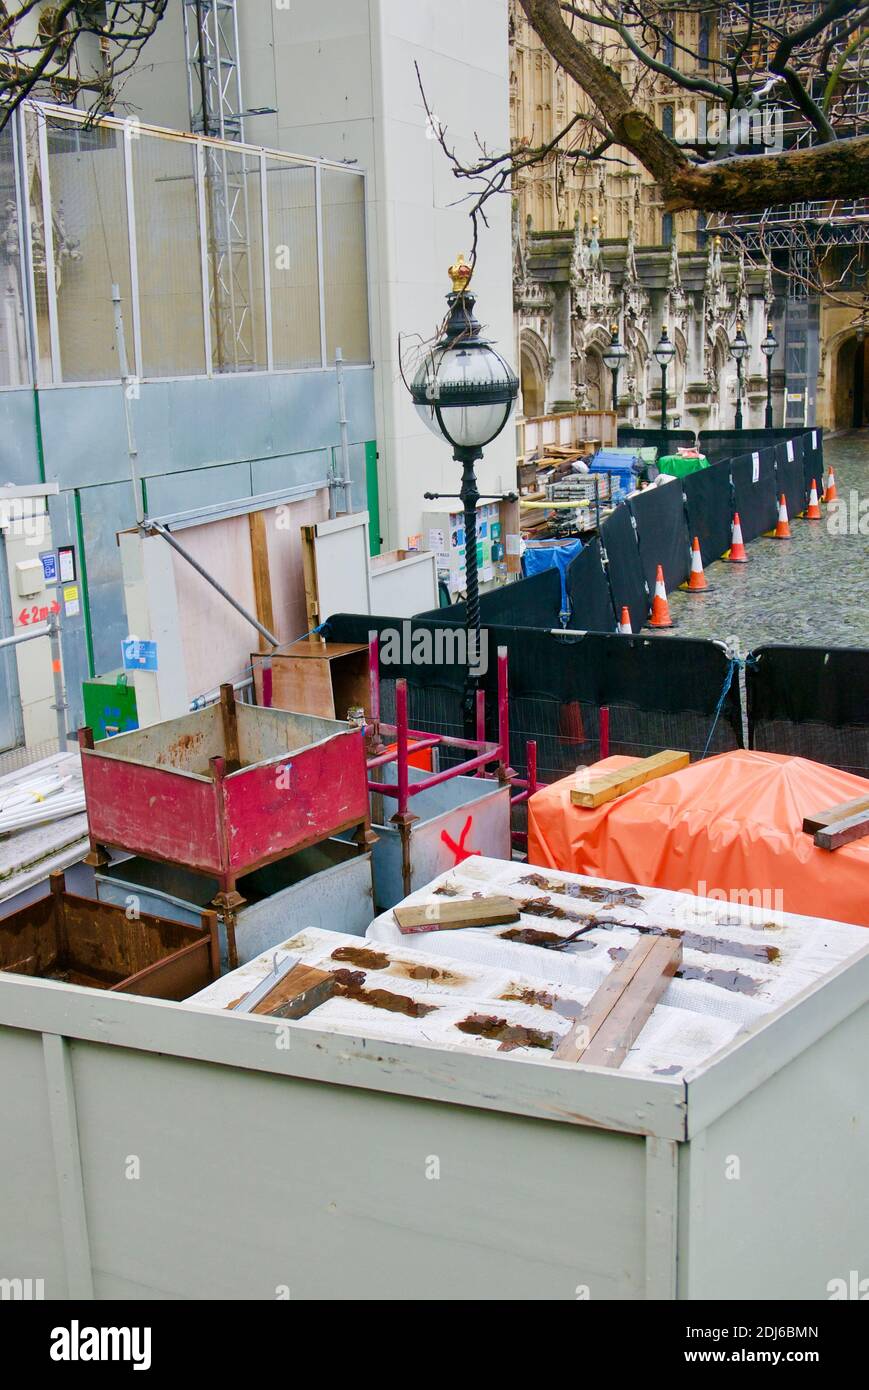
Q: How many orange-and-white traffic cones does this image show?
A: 7